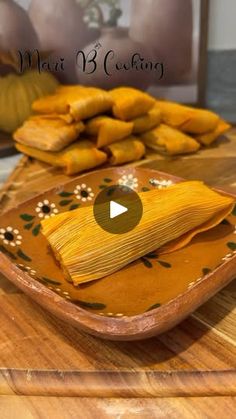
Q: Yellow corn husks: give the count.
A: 11